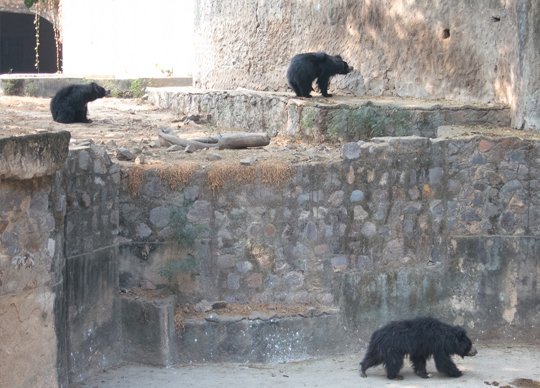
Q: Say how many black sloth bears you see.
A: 3